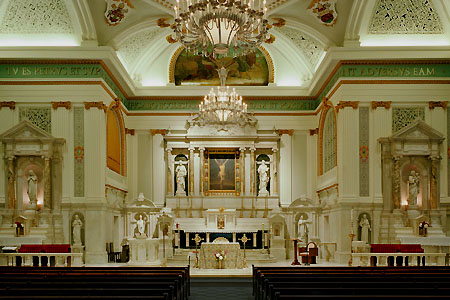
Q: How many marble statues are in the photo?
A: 8